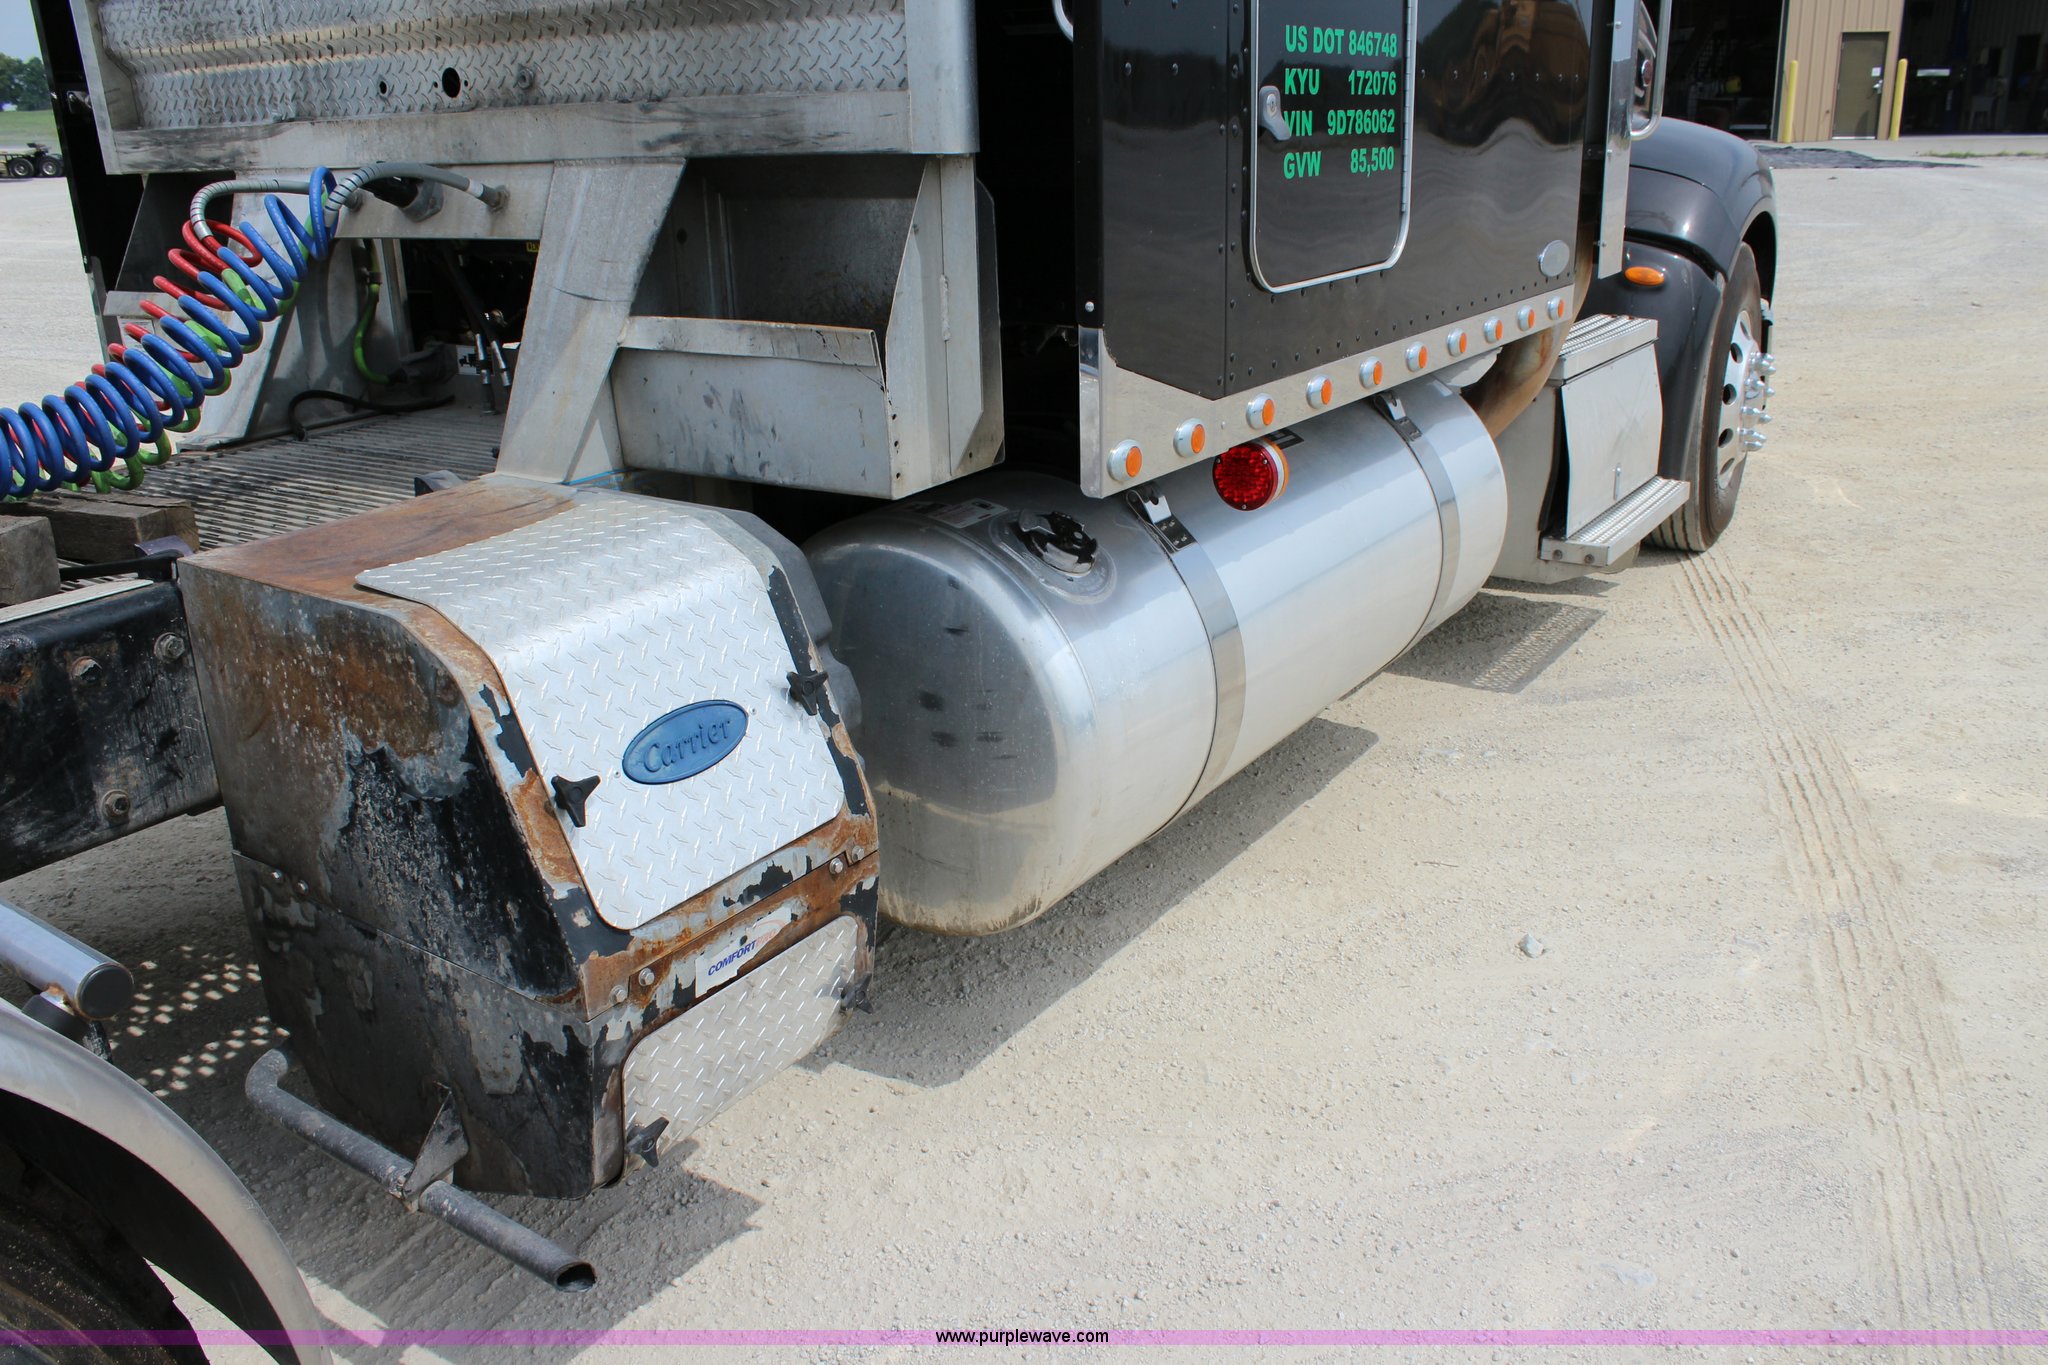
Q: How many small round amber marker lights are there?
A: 10